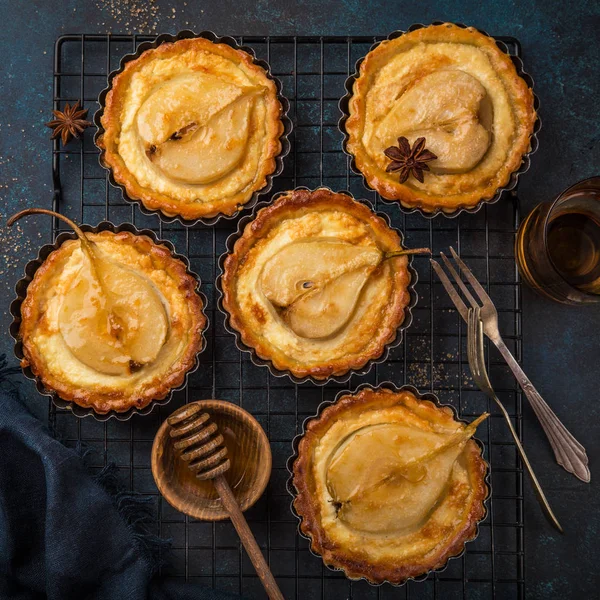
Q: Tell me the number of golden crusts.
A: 5